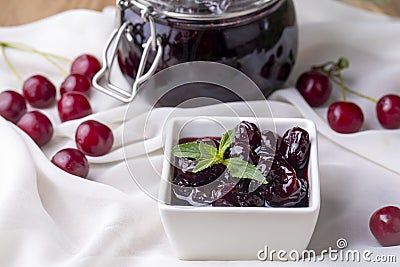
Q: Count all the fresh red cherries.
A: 12